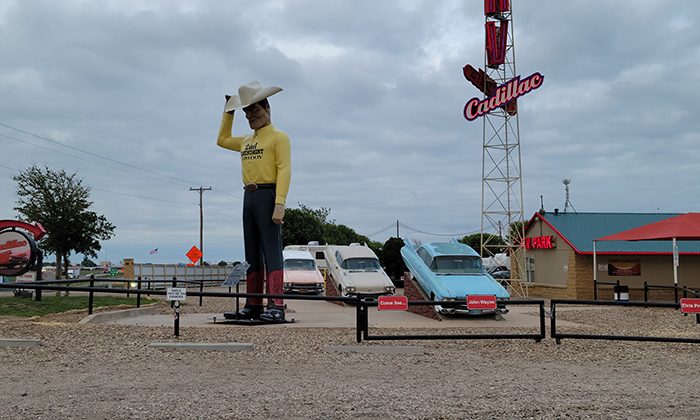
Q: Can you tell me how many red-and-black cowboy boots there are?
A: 2